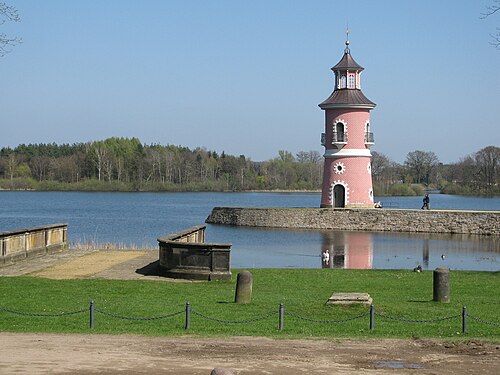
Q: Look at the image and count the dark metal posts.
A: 5